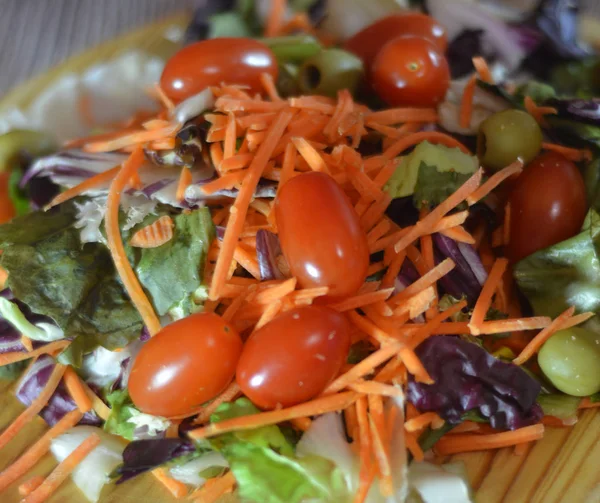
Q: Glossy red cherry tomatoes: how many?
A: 7